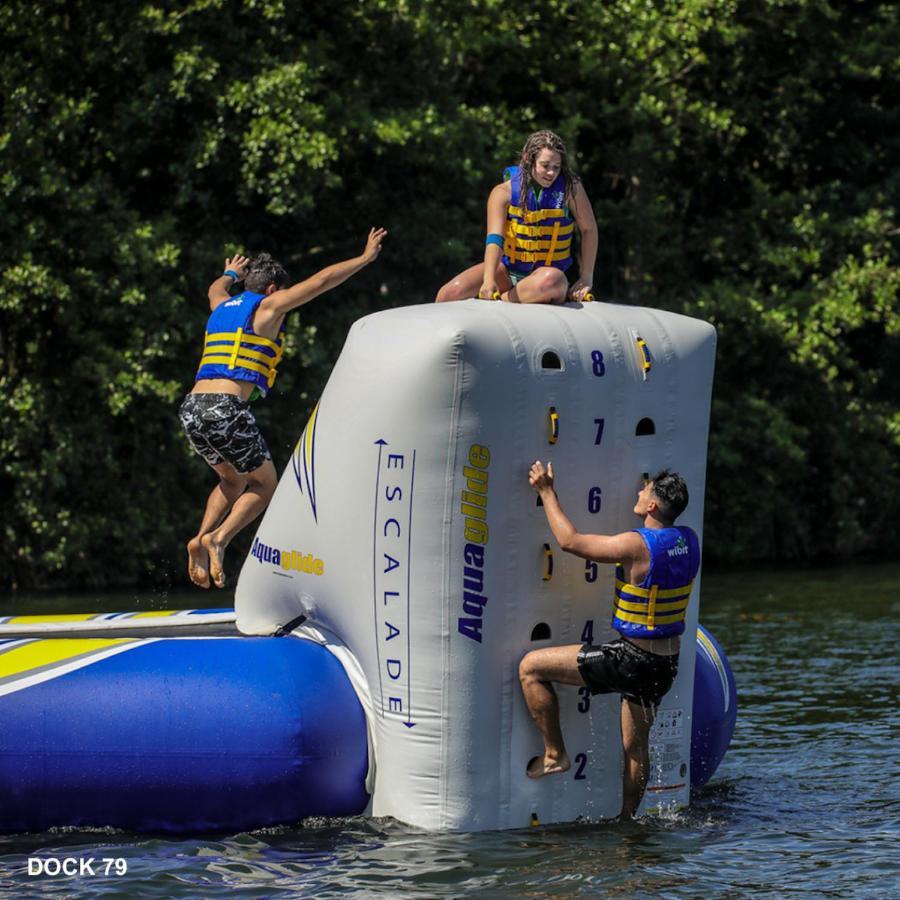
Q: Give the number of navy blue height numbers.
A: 7